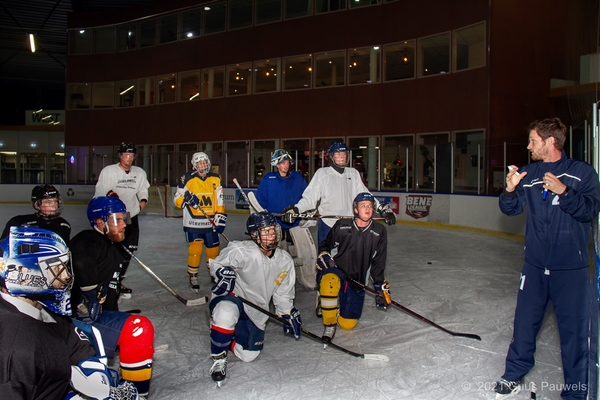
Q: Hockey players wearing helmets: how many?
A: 9